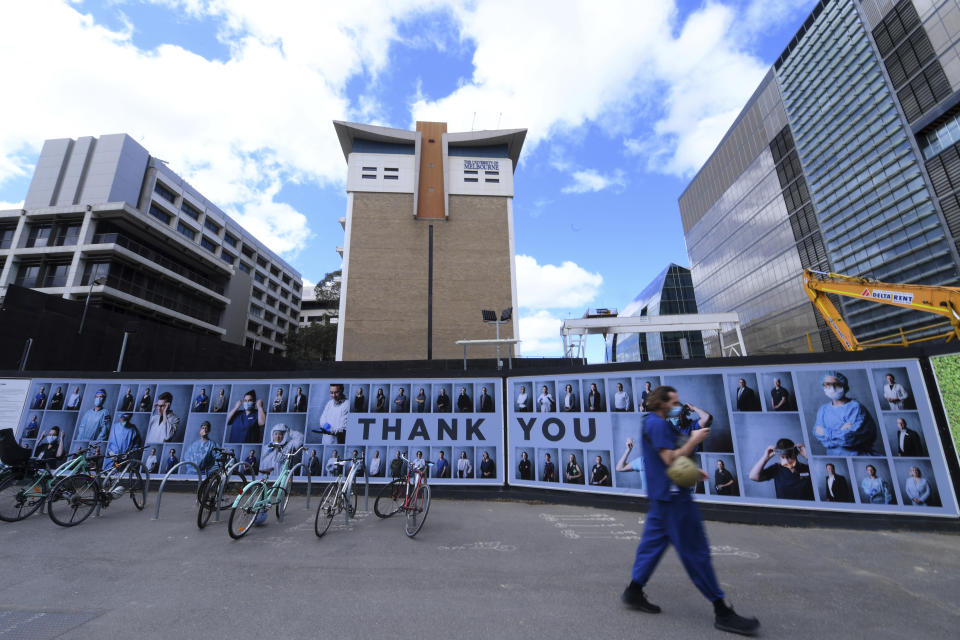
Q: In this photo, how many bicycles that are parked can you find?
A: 6